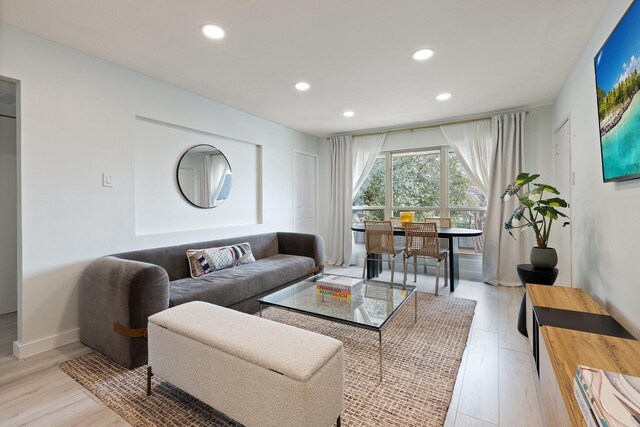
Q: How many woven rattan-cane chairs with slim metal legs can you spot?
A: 4